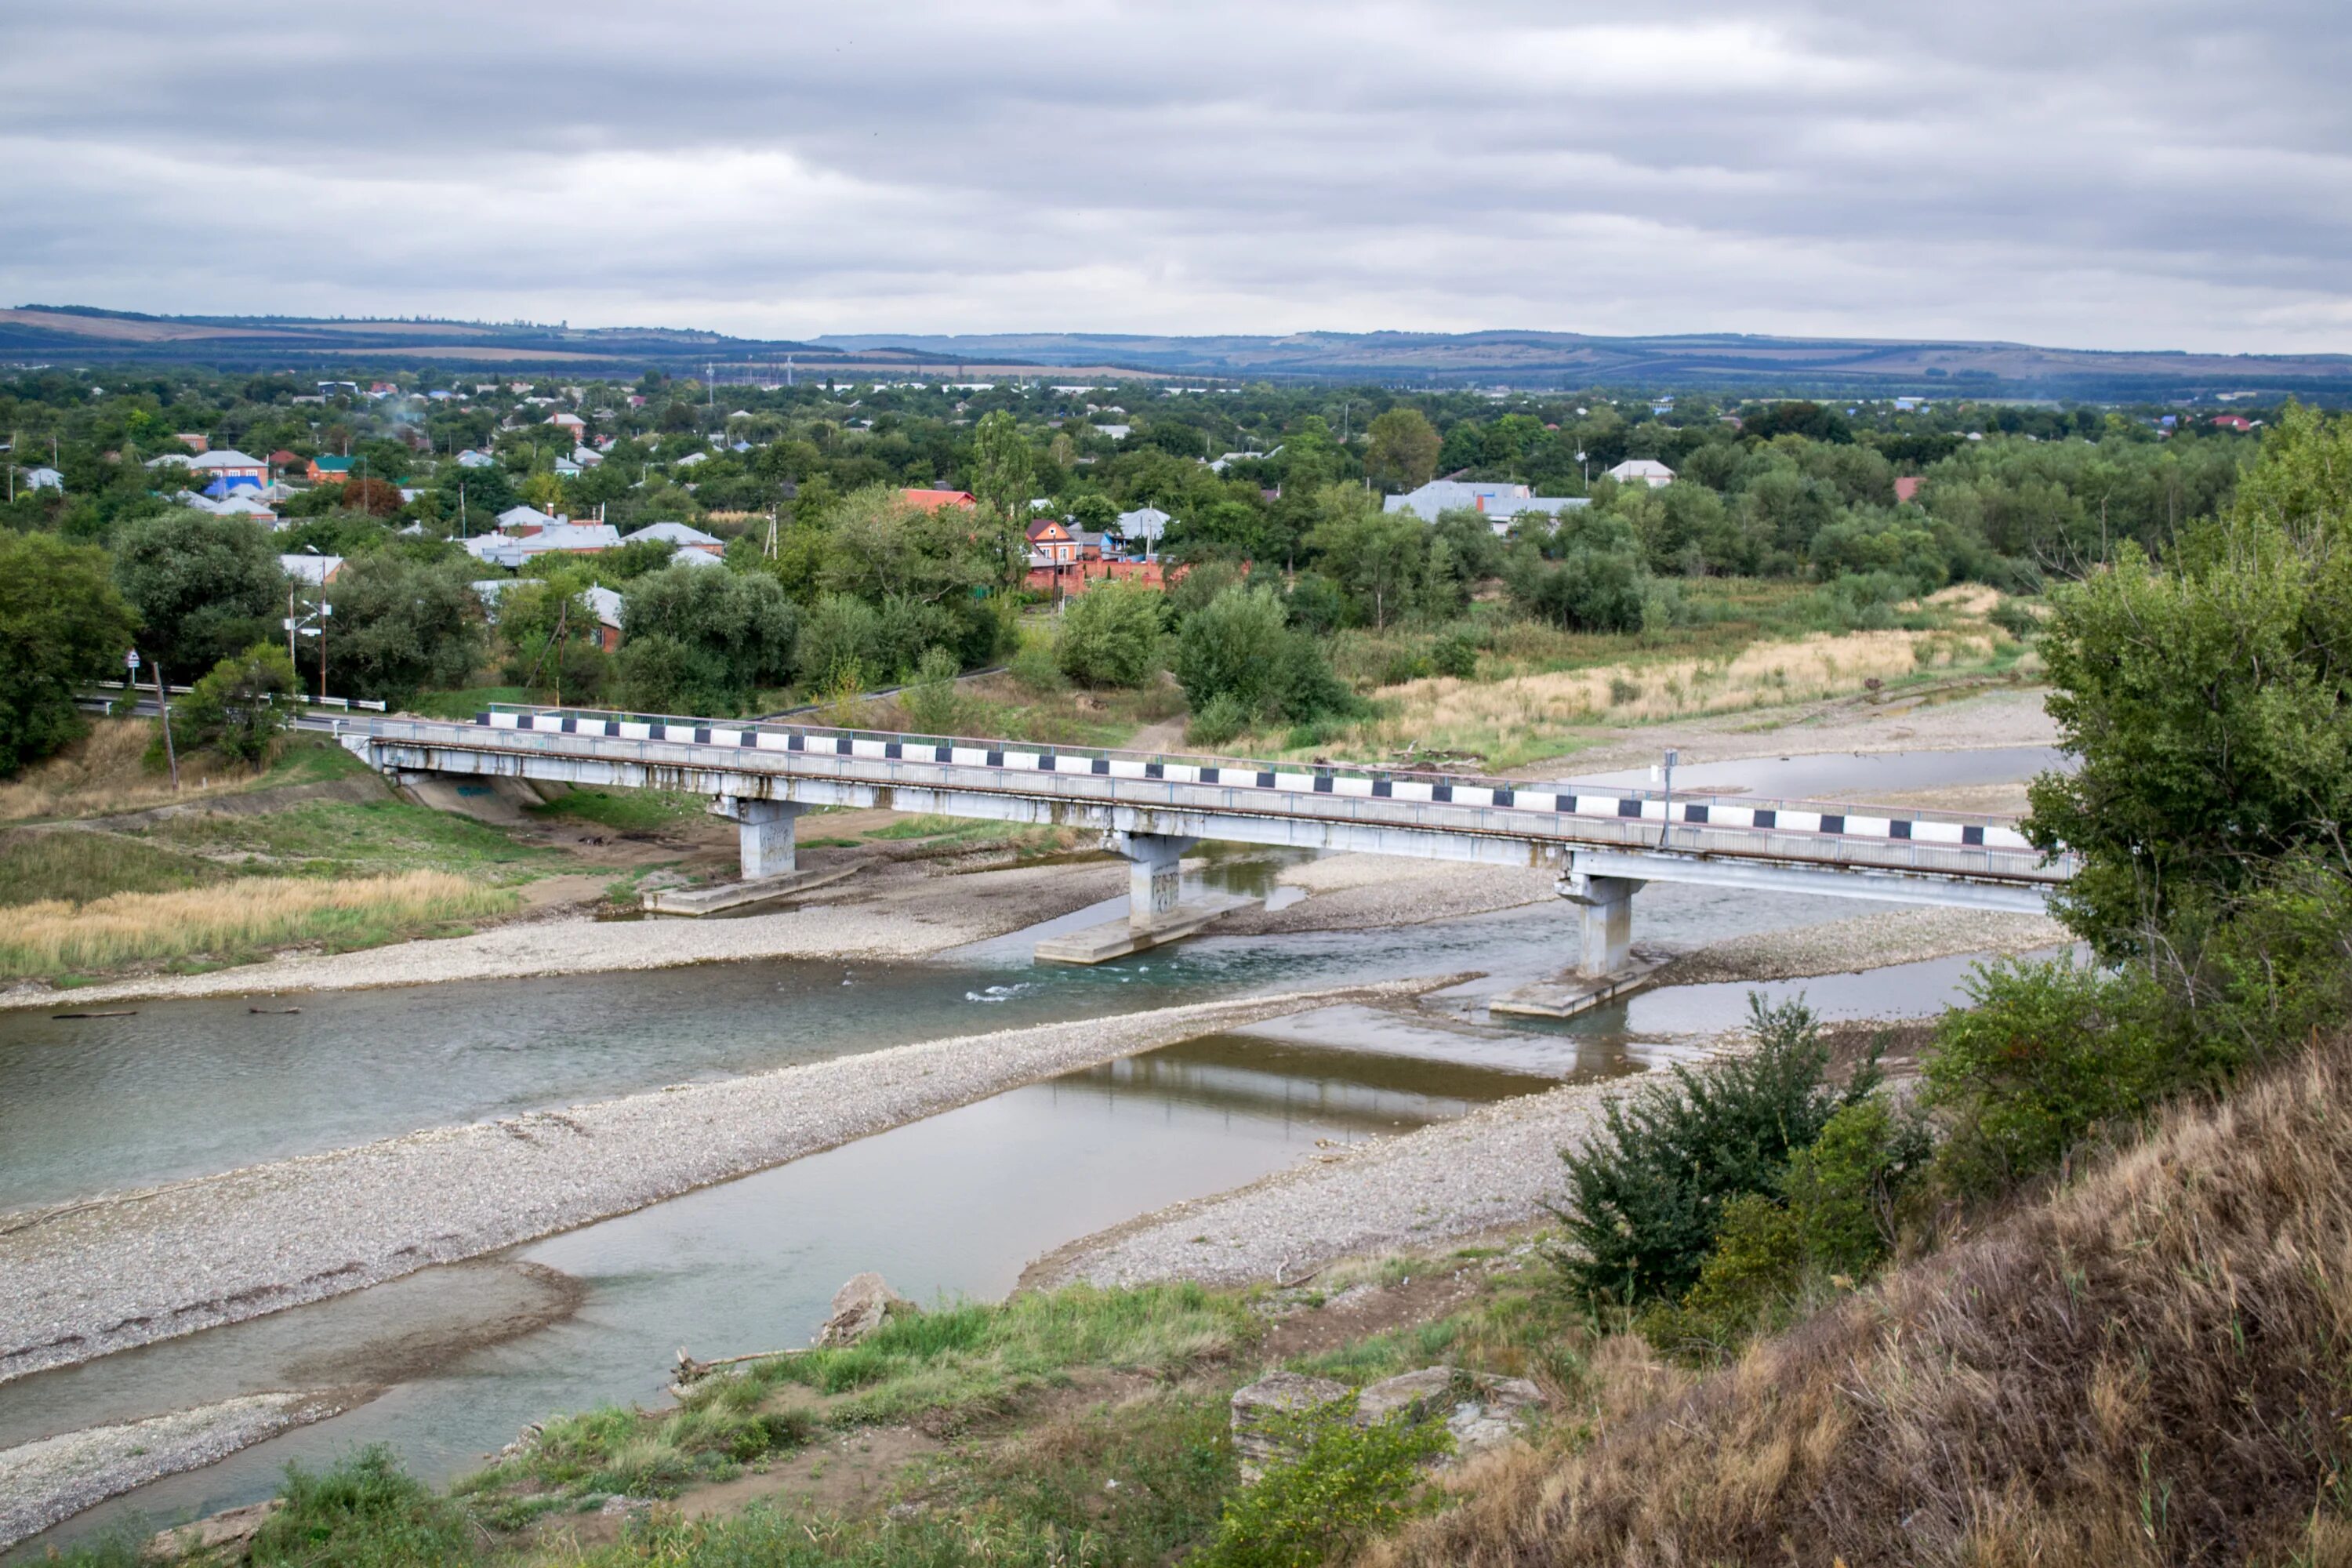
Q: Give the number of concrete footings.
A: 3